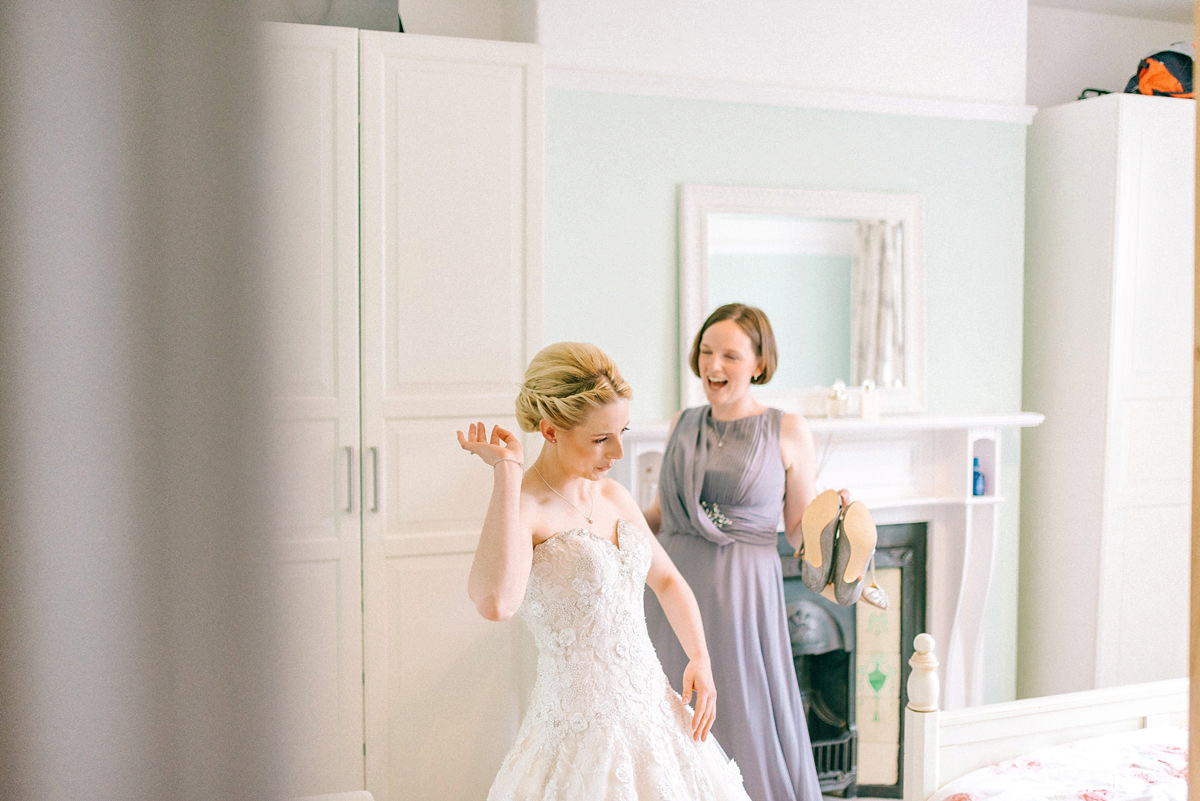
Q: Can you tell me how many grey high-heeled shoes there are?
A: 2